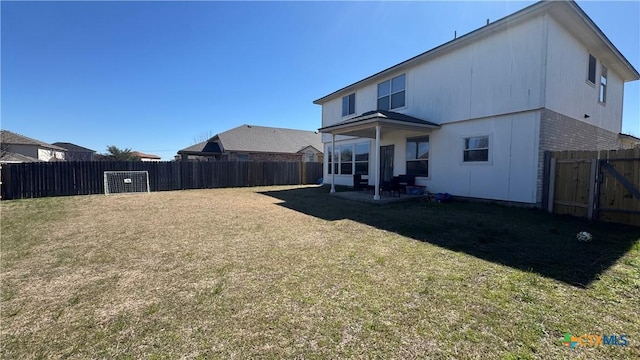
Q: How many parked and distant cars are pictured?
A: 0